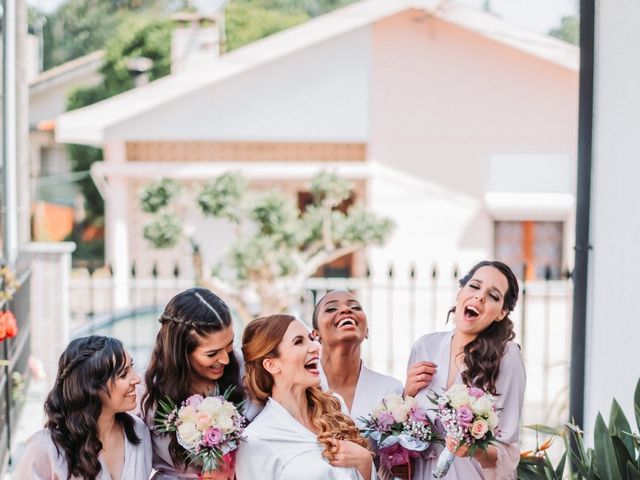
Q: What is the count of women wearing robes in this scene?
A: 5